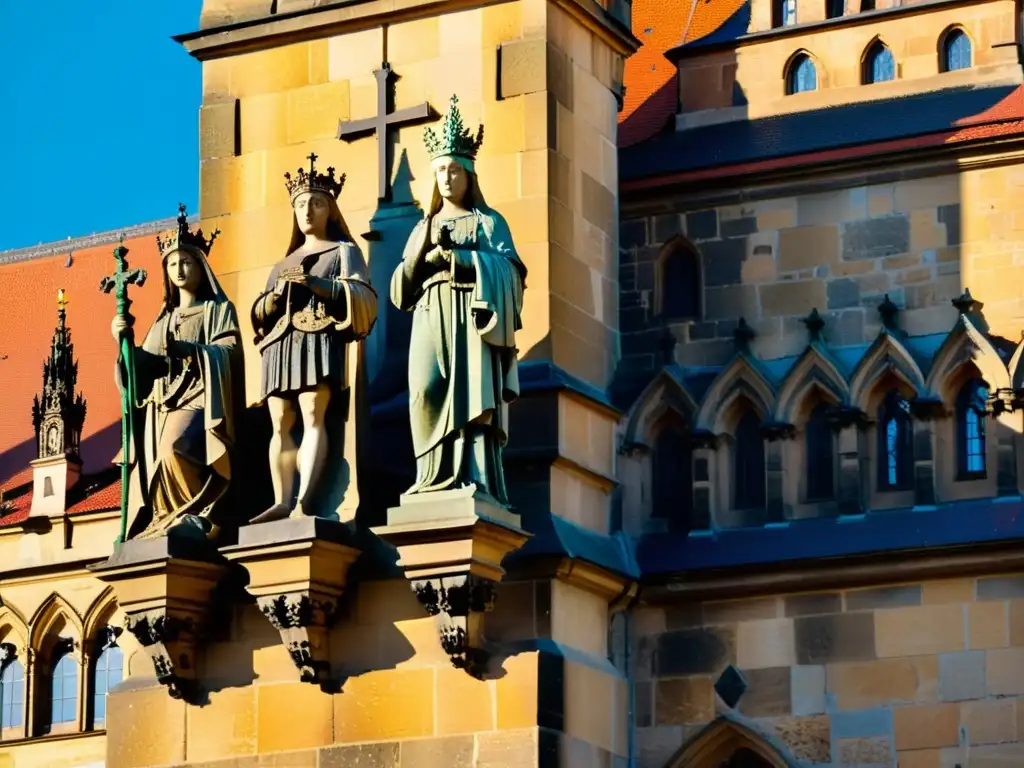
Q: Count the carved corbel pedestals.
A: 3